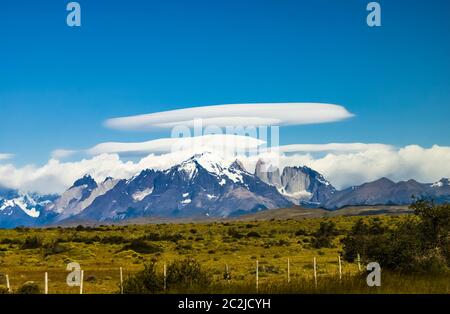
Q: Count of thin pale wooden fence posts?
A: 11